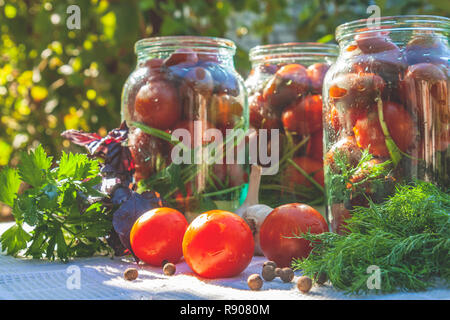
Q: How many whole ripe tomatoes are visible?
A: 3